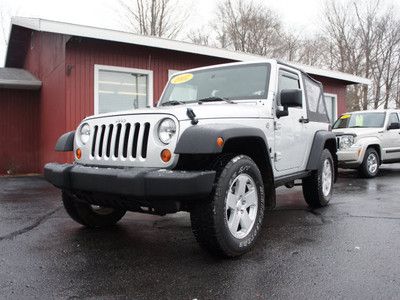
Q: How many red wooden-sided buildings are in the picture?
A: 1